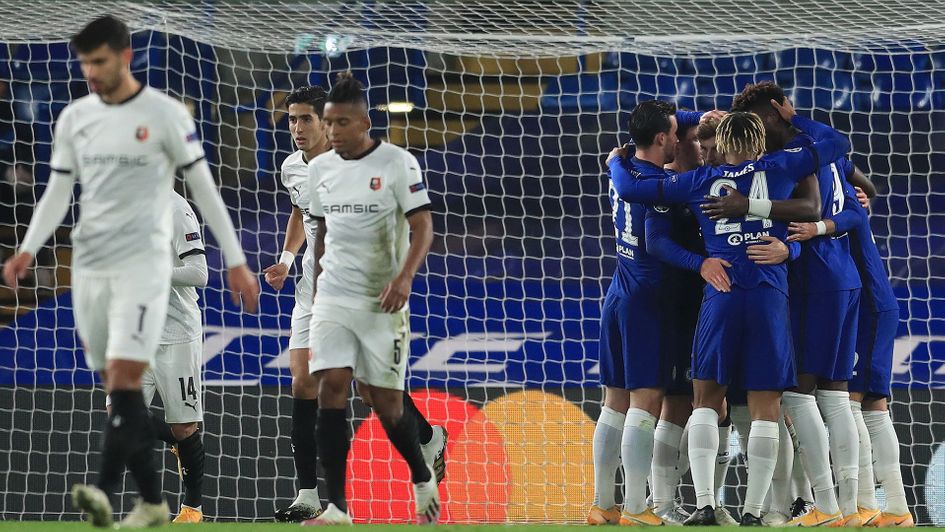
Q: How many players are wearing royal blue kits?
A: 6